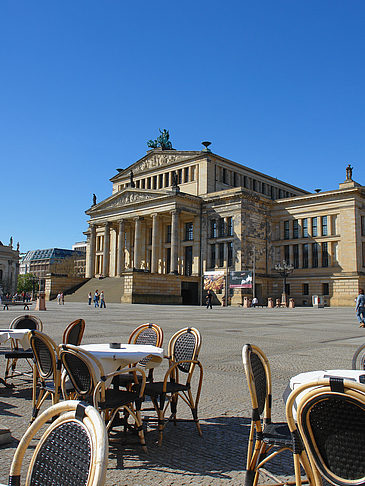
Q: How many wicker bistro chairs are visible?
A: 10